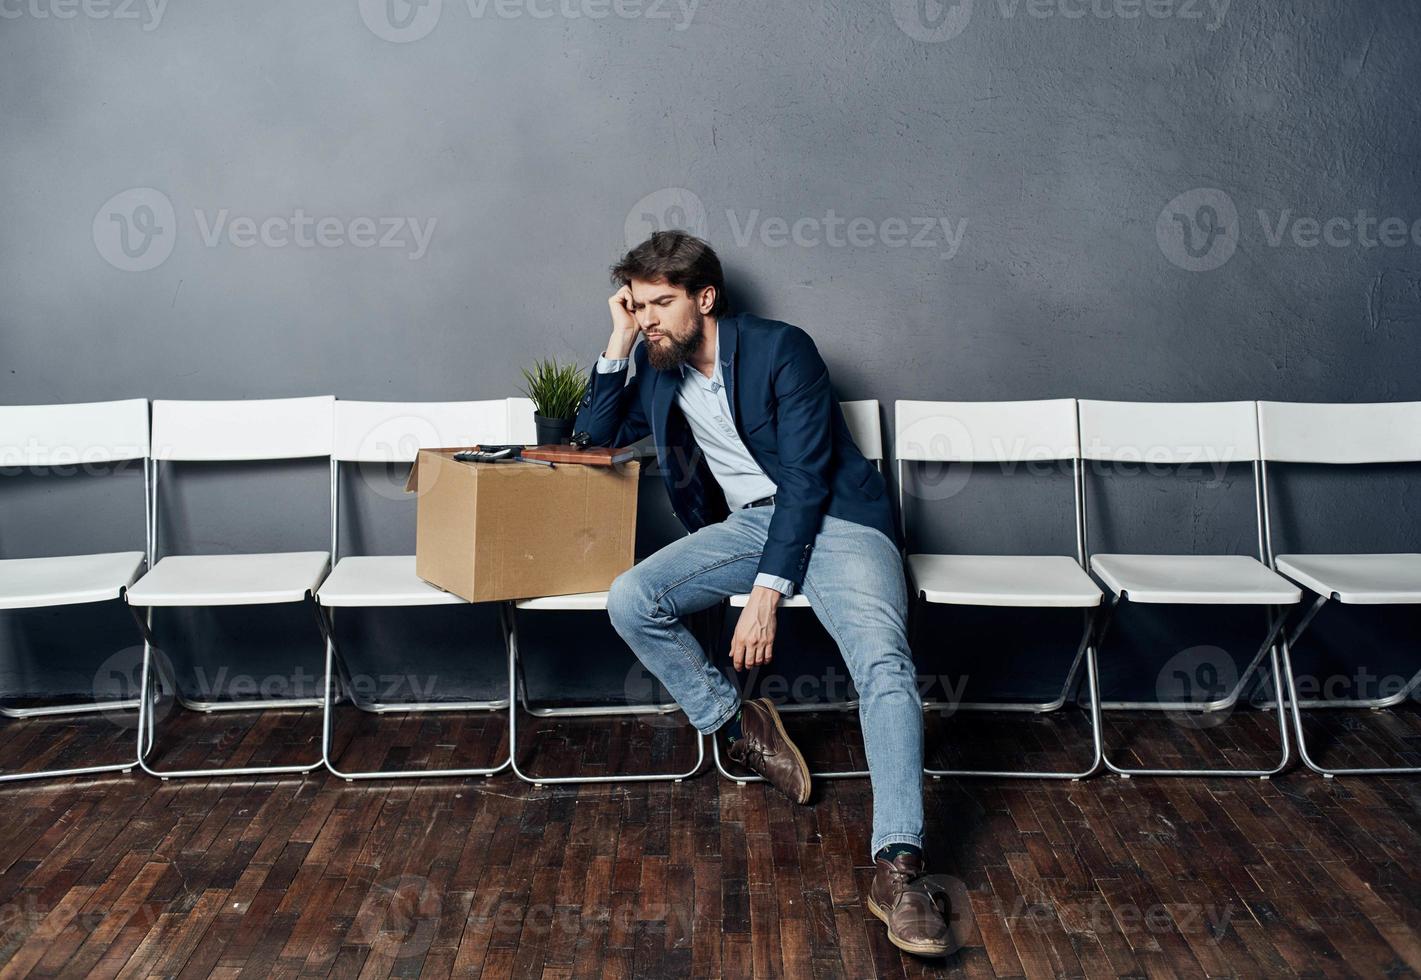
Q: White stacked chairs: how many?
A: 8